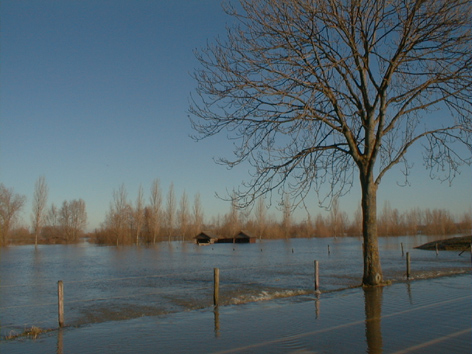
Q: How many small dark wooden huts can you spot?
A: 2